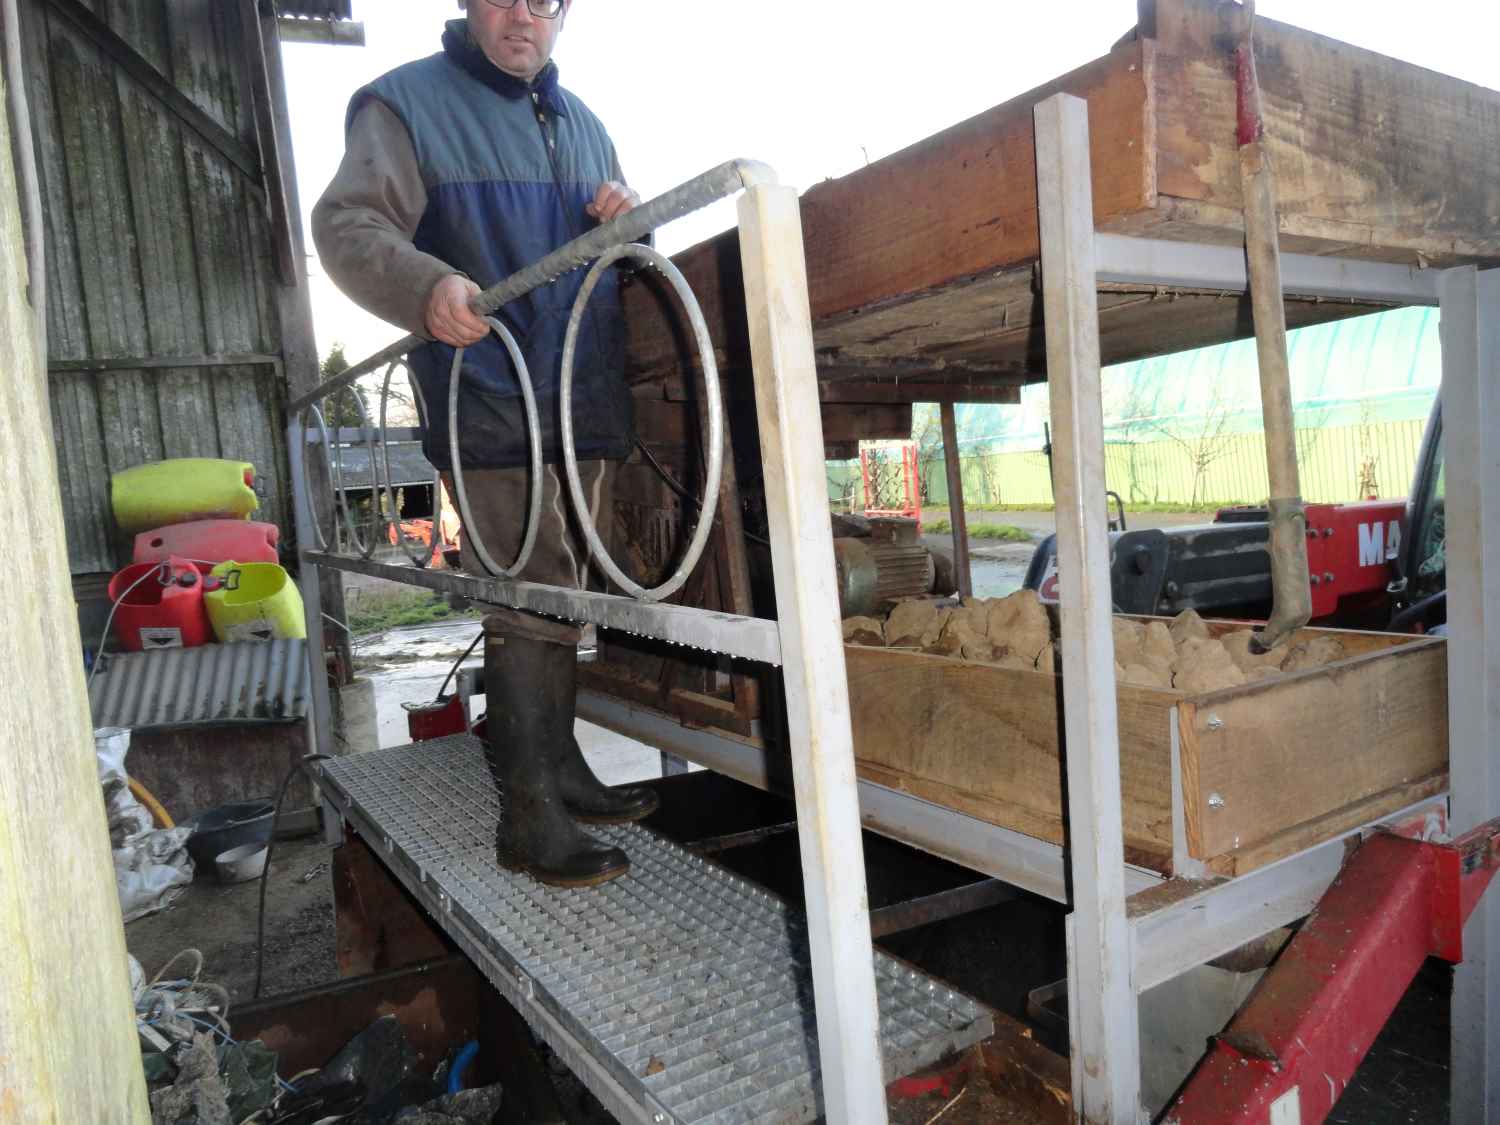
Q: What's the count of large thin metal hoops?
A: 5